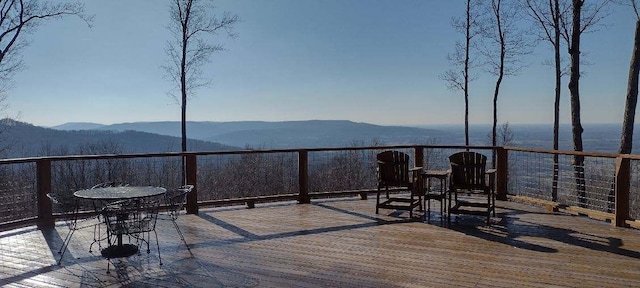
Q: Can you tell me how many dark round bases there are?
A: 1